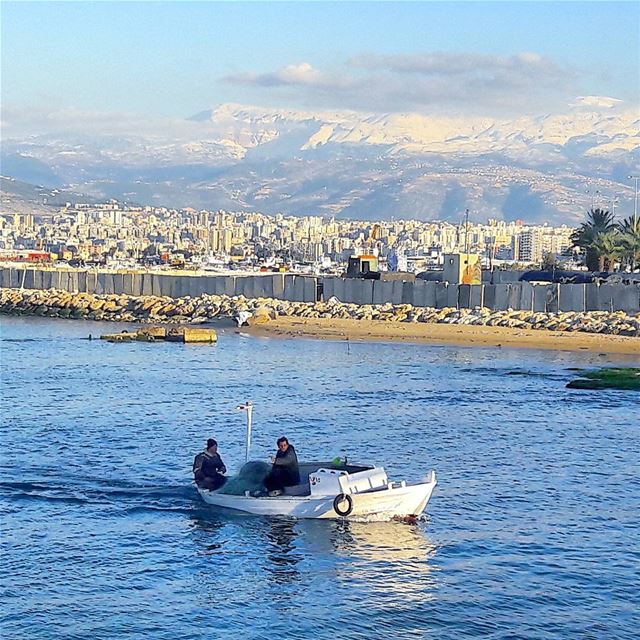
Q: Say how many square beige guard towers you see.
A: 1